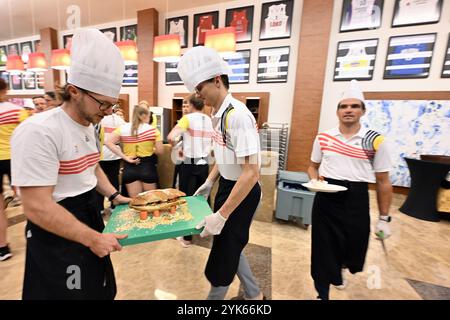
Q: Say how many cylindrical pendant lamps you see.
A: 6